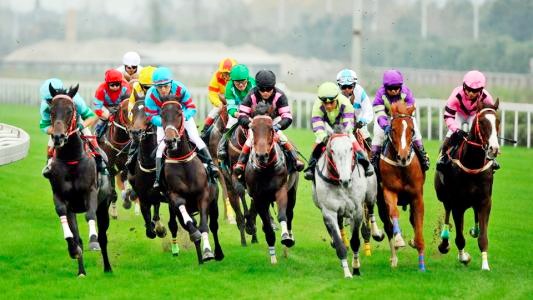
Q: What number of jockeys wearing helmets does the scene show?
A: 12